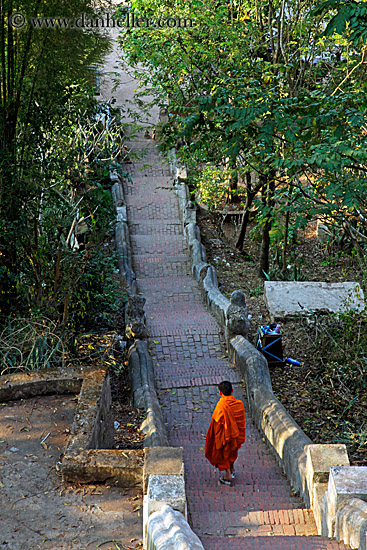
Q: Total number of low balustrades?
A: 2